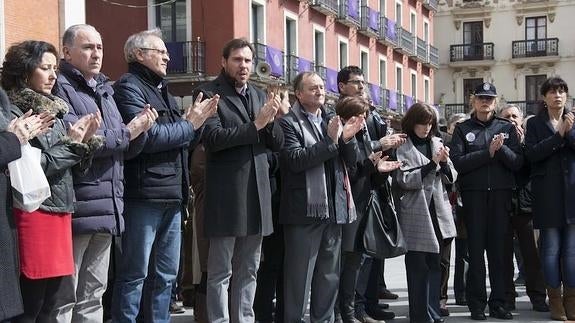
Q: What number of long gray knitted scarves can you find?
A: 1